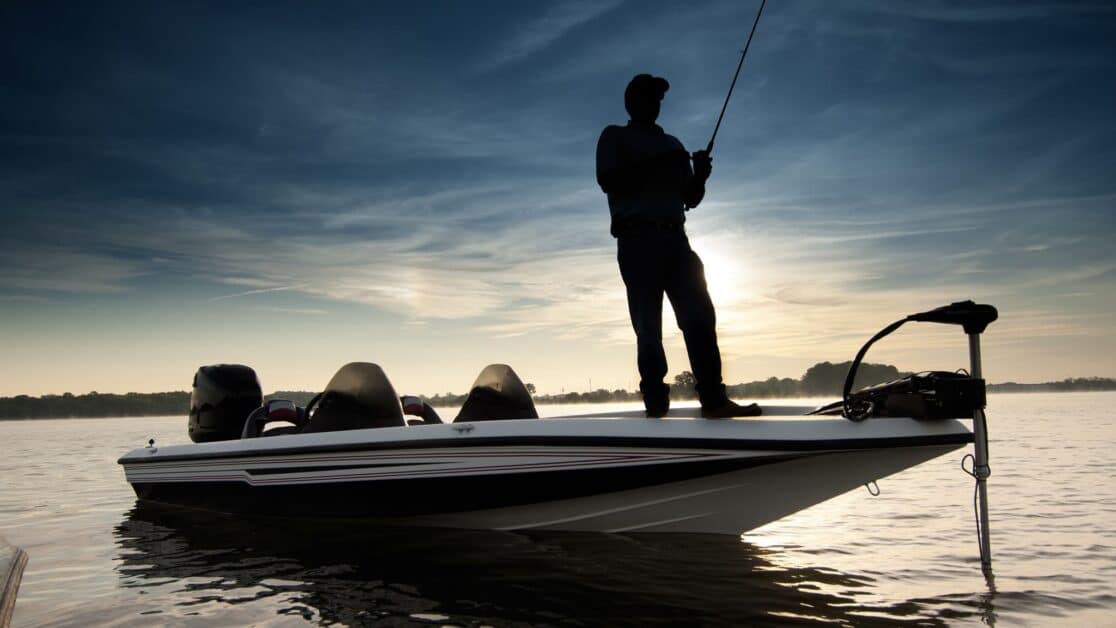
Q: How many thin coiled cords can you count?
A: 1